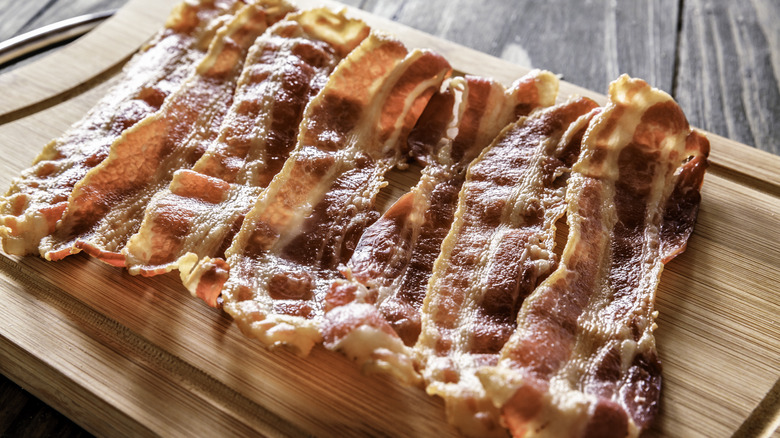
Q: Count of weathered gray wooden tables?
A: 1